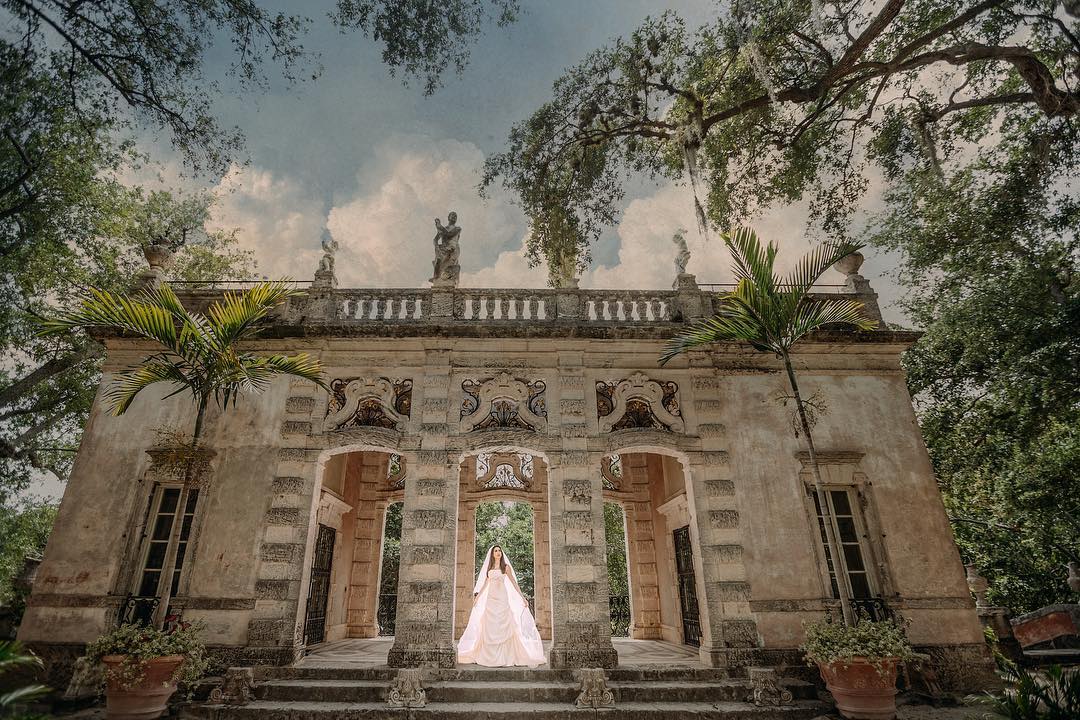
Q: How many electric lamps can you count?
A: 0